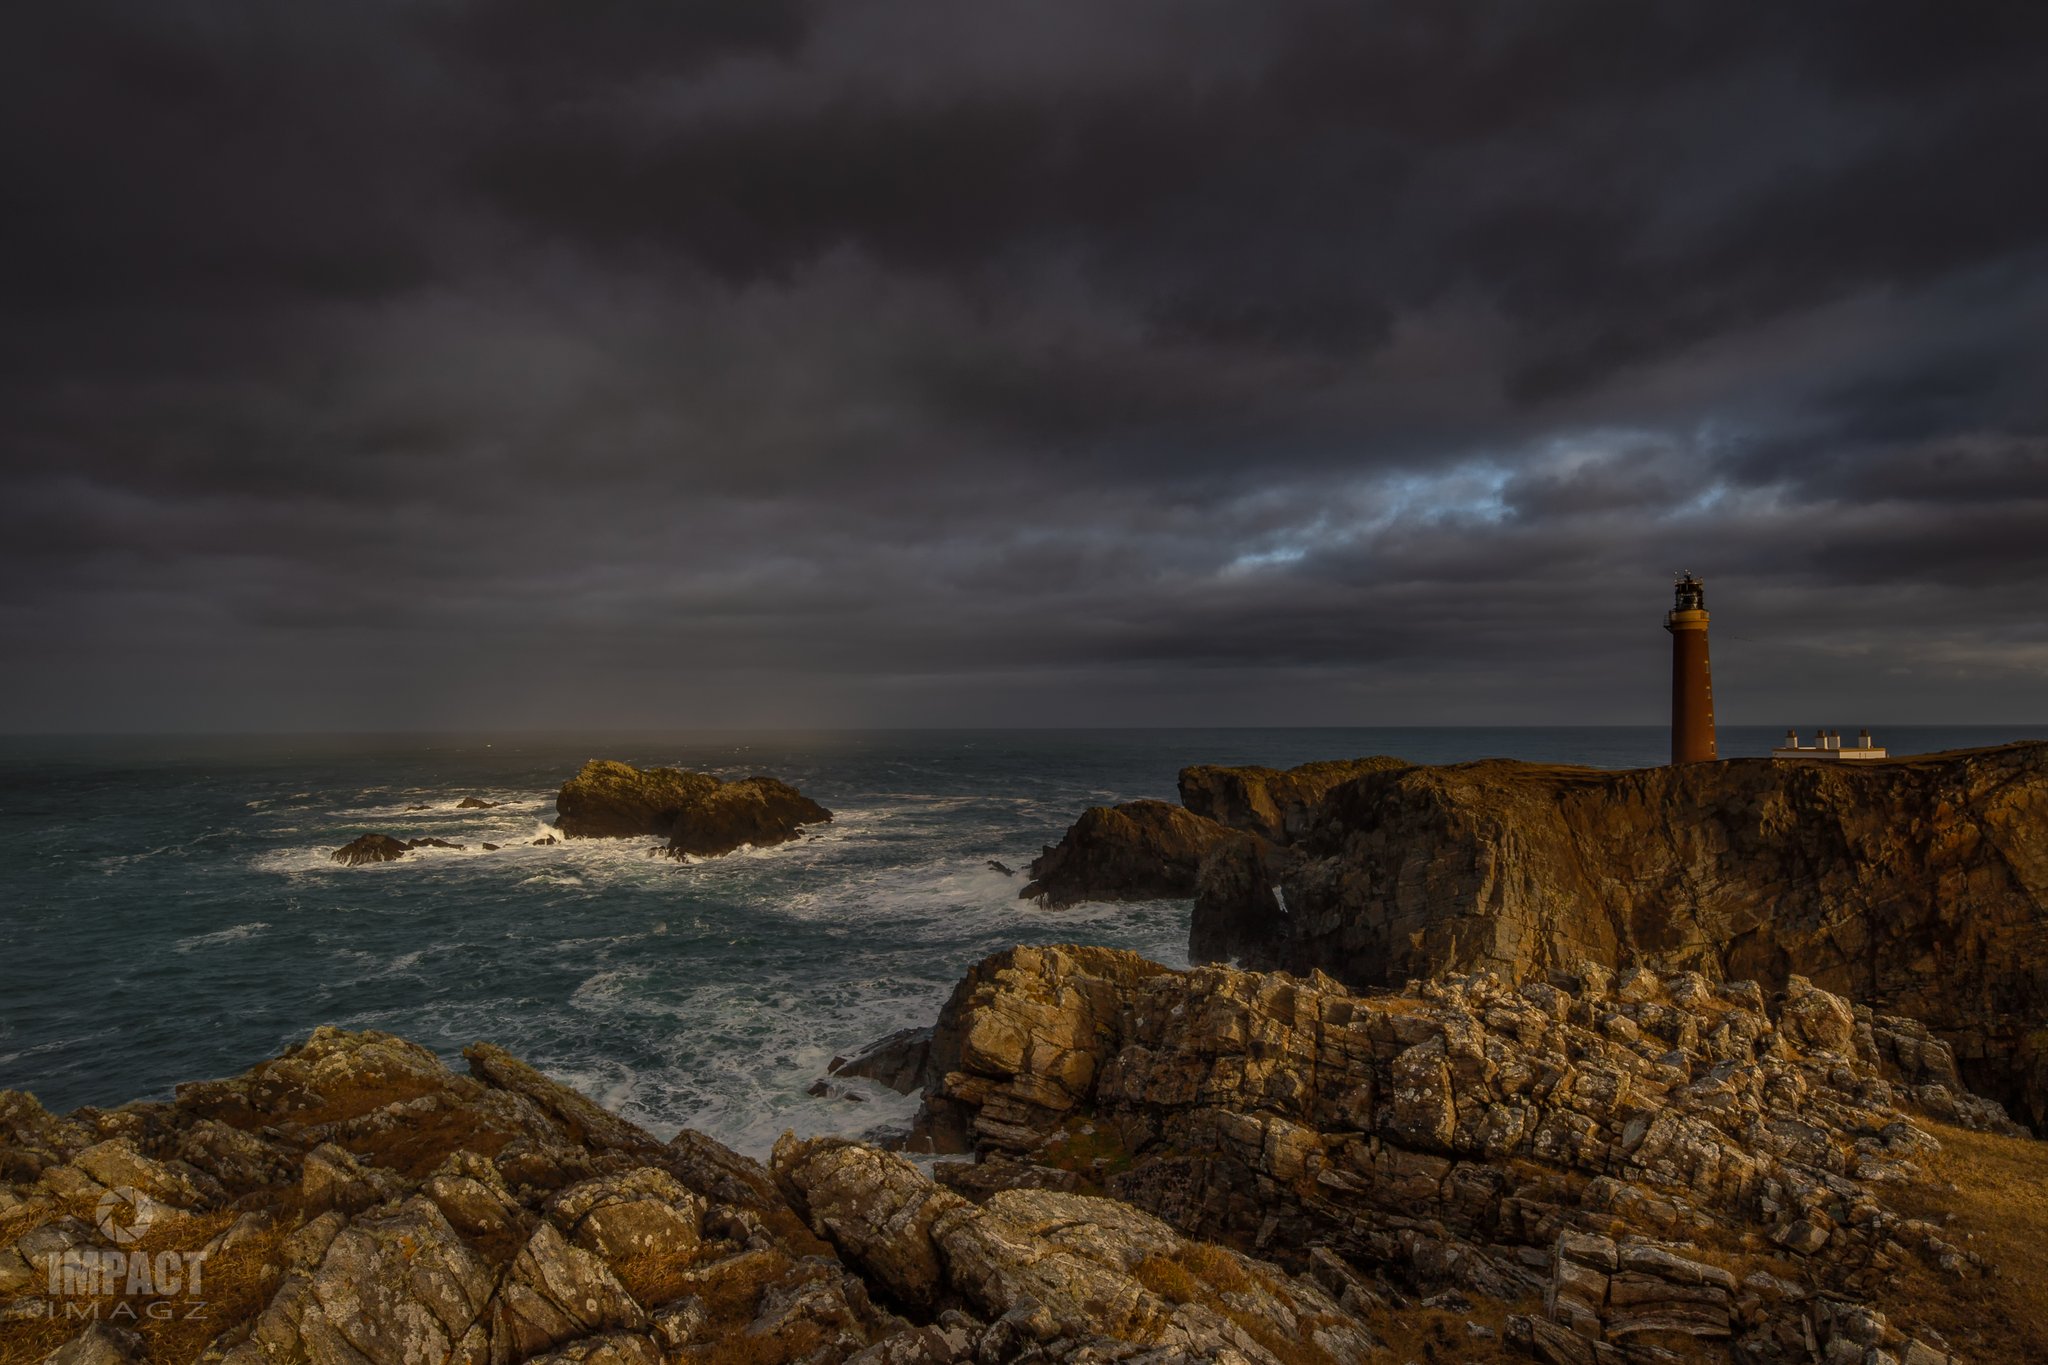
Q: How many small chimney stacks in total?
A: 4